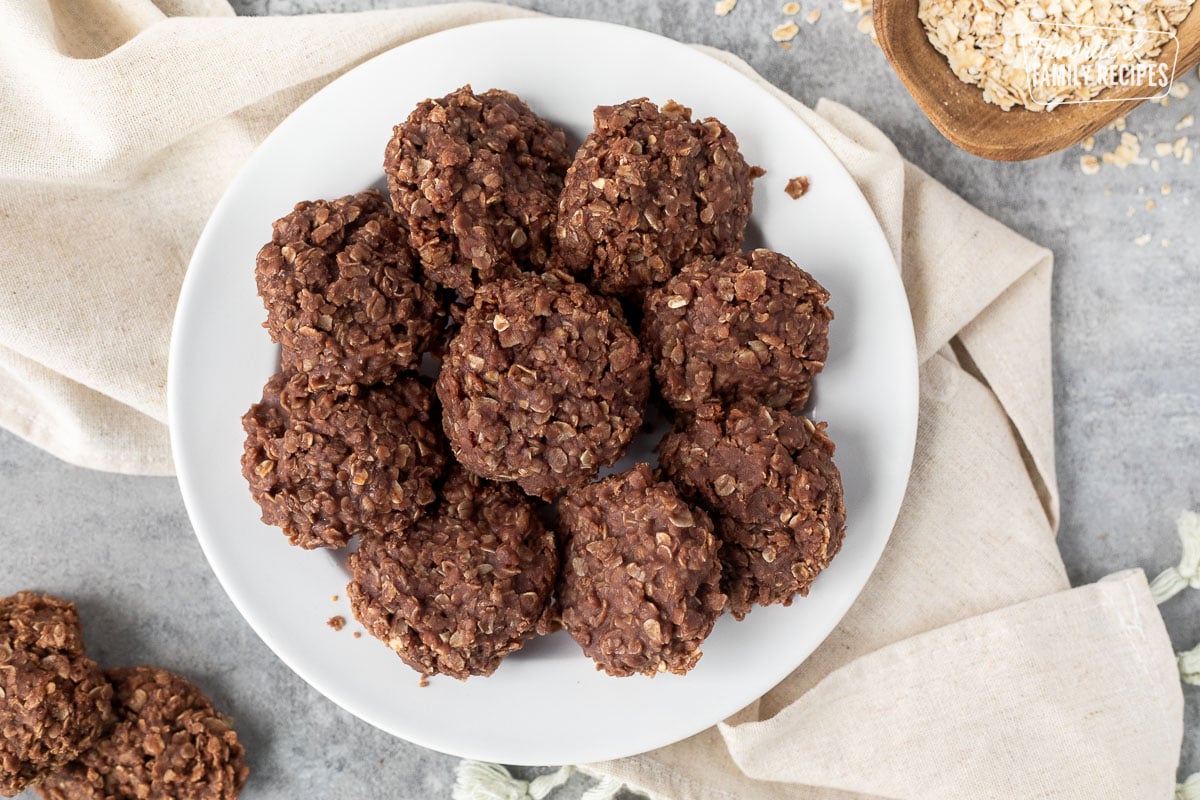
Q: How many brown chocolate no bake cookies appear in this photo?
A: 11